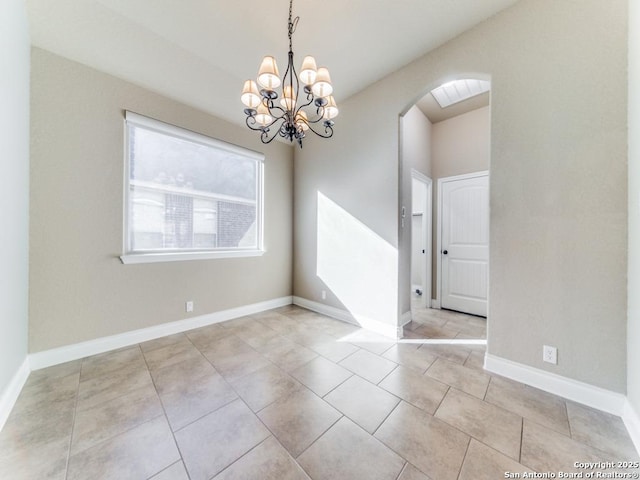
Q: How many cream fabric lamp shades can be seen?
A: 8